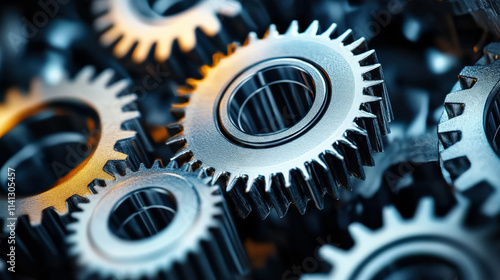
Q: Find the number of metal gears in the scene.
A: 6